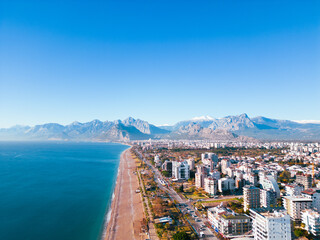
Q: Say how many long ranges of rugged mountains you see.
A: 1